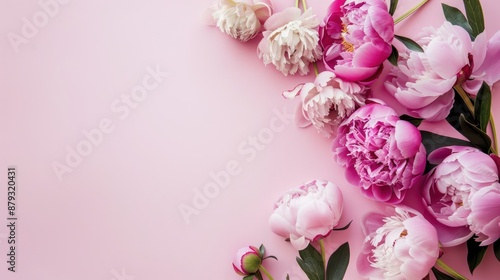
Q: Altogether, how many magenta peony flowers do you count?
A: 2